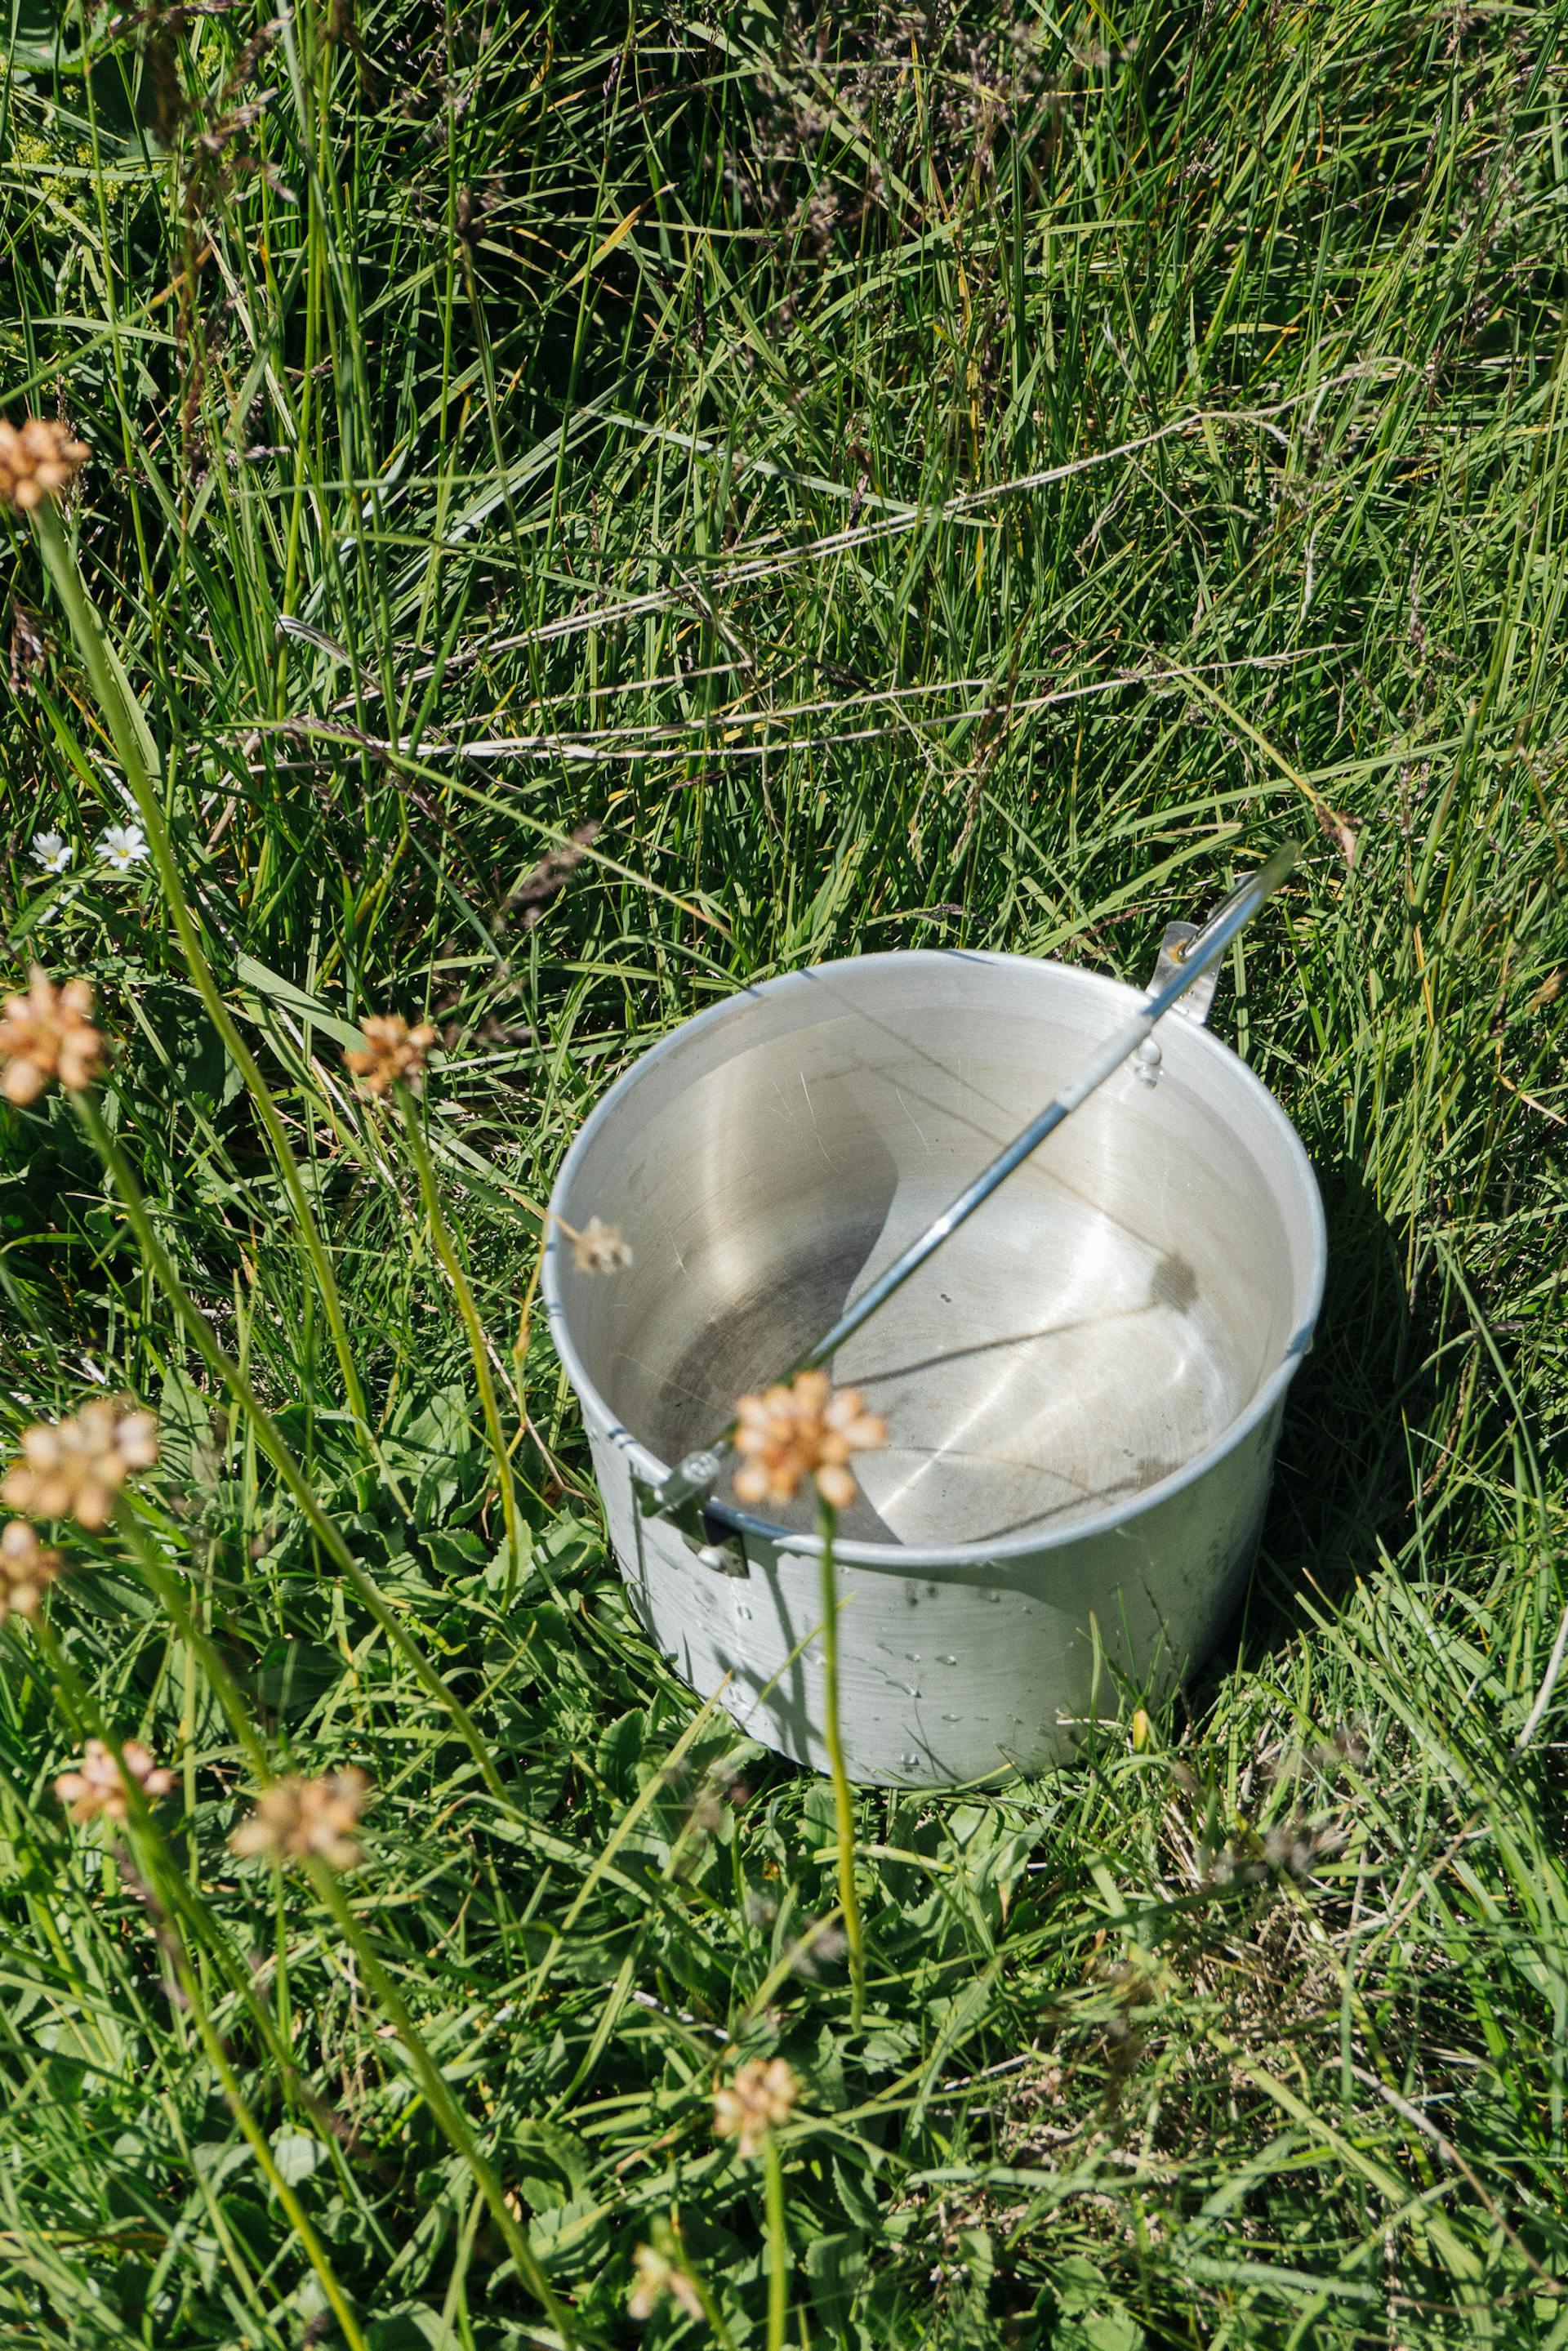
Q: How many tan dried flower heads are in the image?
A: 11